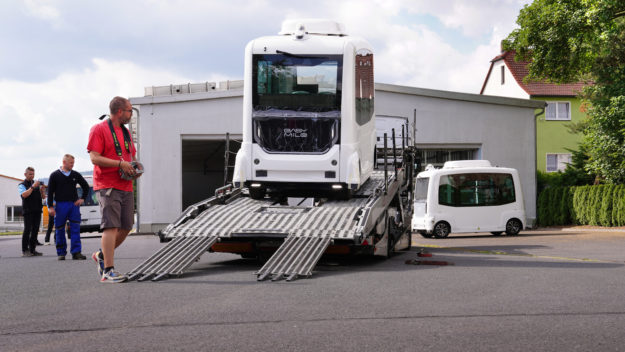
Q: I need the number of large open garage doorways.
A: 1